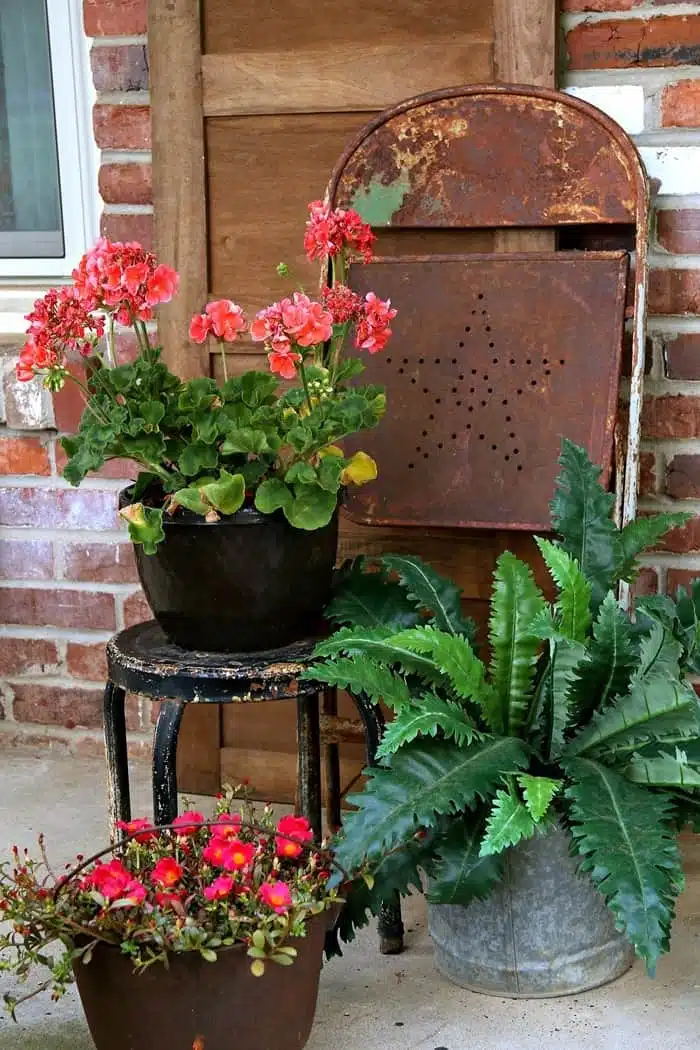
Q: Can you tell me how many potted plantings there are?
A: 3